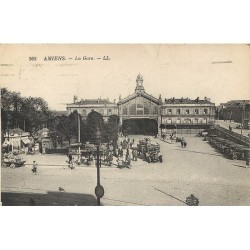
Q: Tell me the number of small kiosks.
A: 2